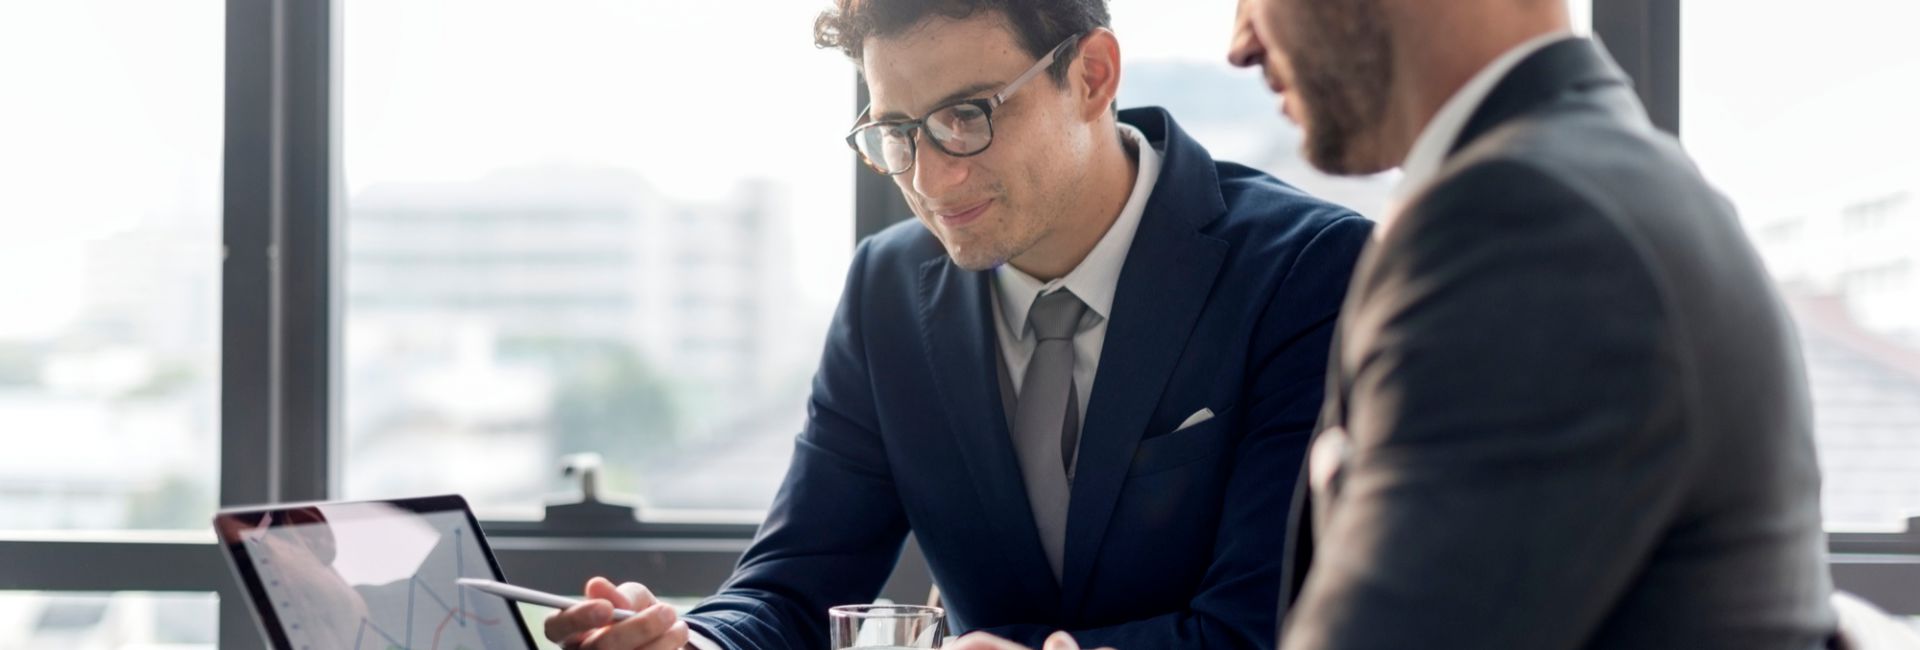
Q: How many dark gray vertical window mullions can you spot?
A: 3